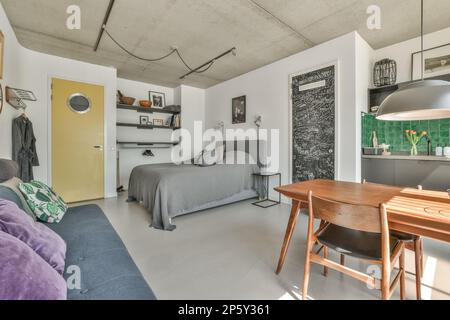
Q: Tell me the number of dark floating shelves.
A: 3